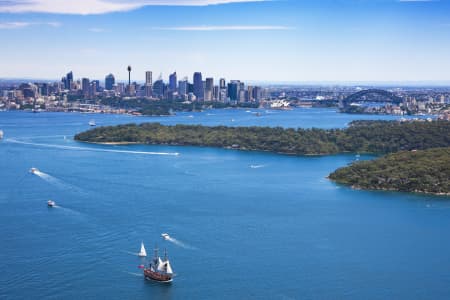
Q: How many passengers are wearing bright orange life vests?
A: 0